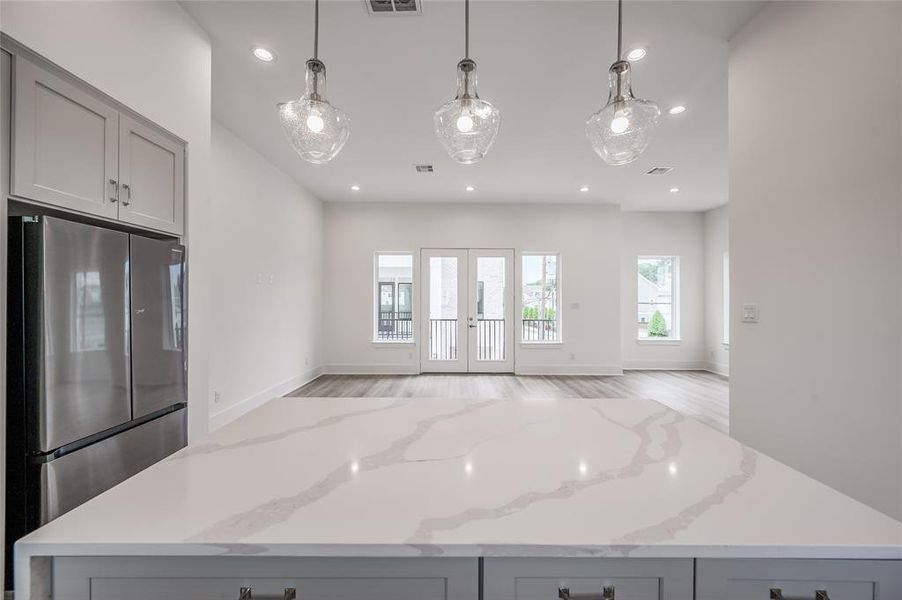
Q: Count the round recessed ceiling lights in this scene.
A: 7